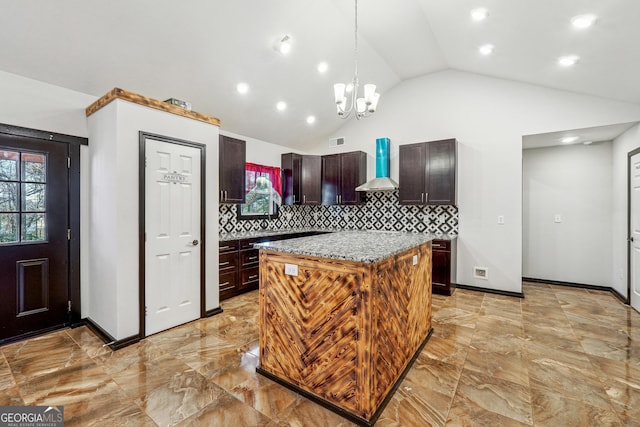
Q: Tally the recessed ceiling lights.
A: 11